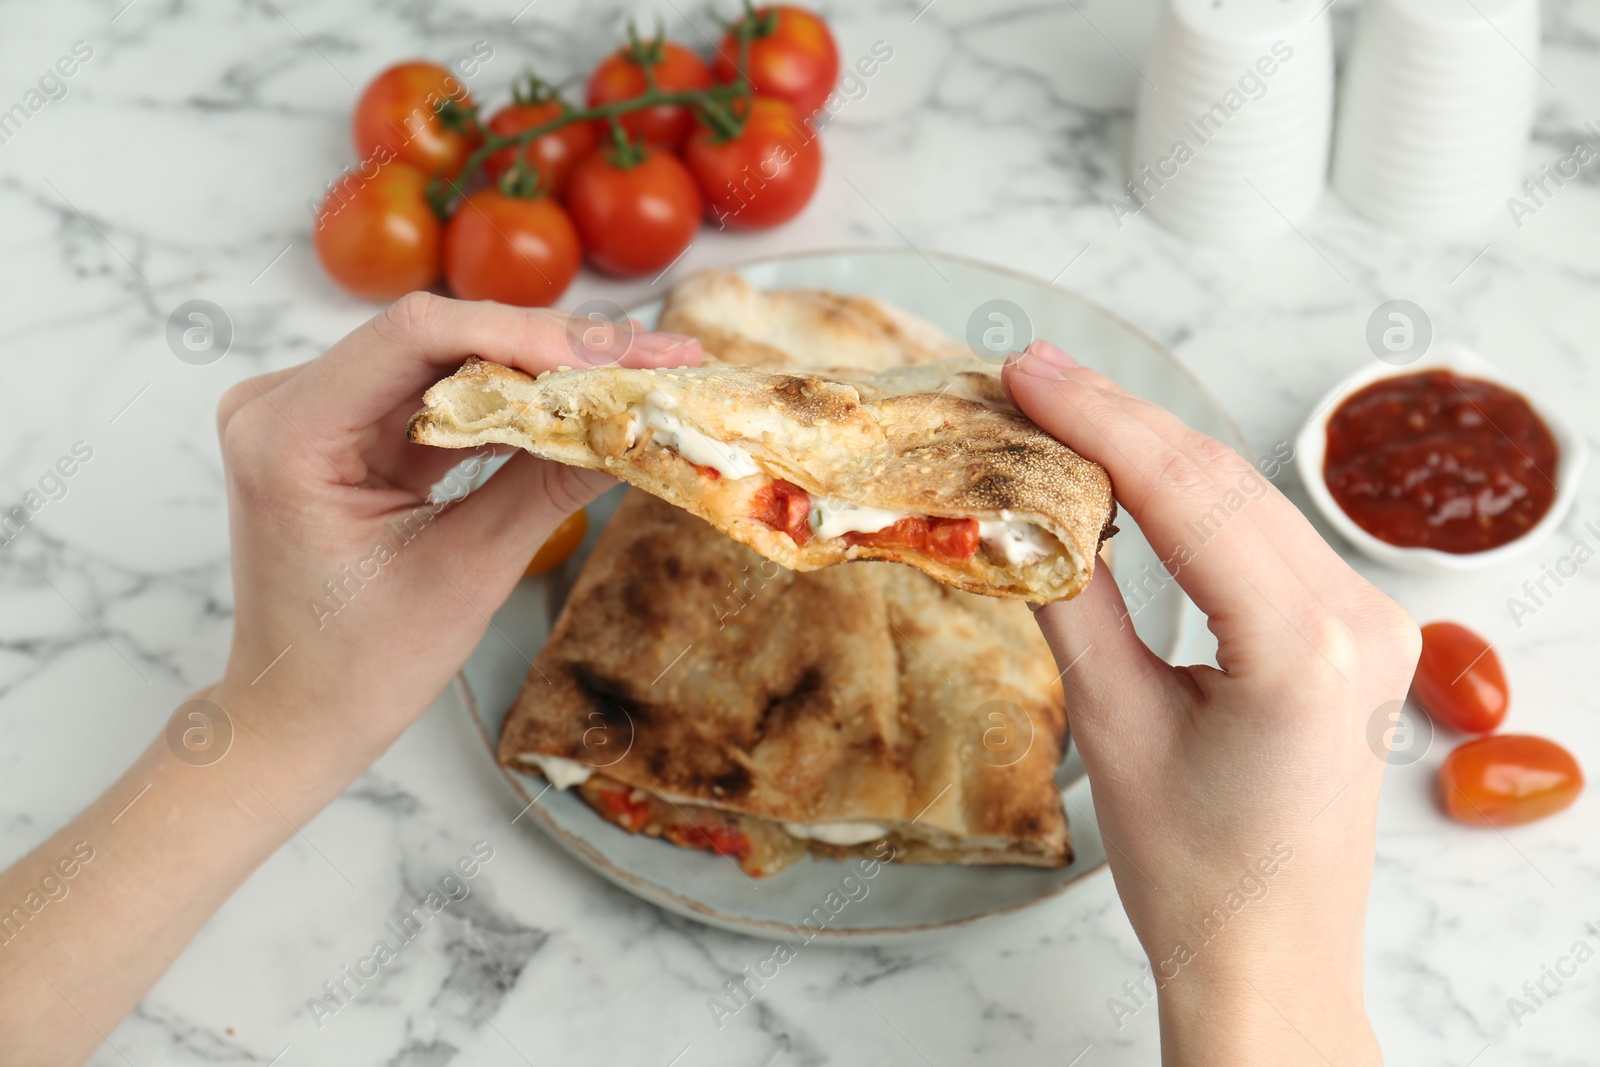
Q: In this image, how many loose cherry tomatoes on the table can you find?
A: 2